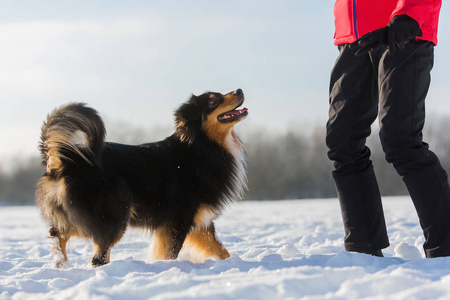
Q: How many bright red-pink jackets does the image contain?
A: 1